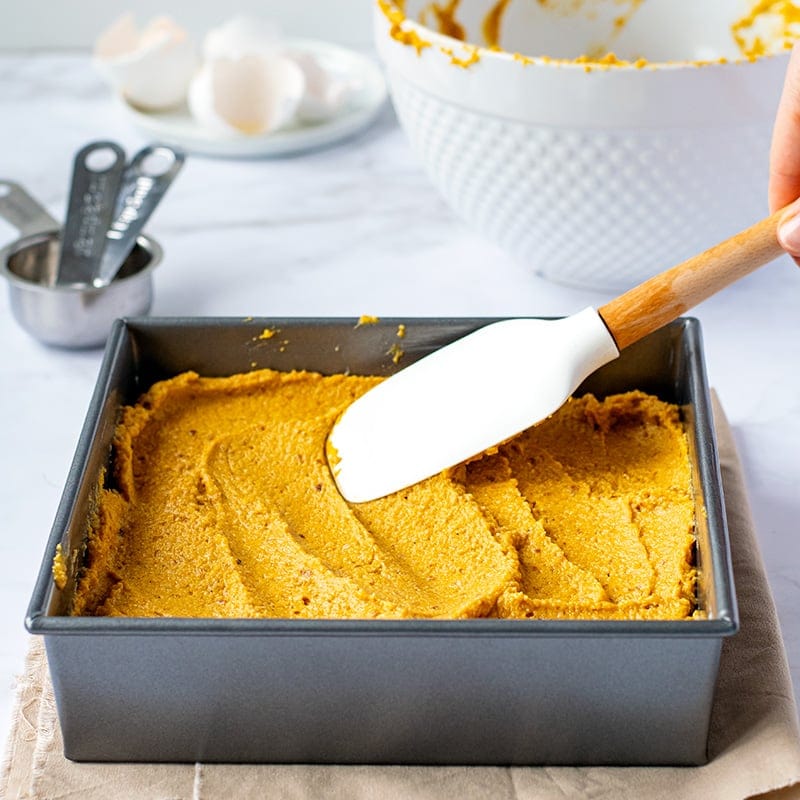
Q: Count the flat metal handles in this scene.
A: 3